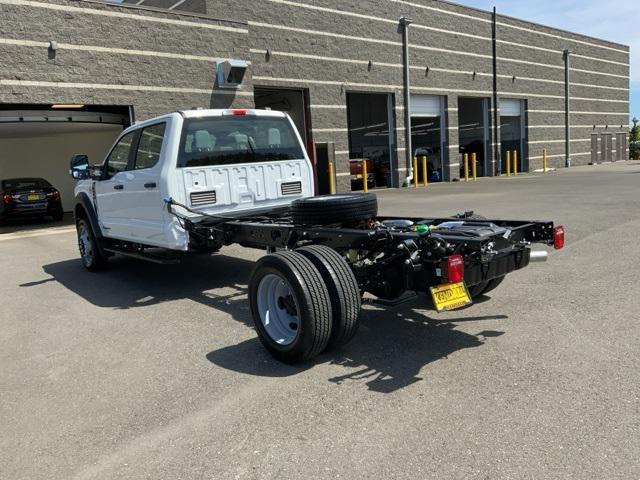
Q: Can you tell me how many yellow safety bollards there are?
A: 9